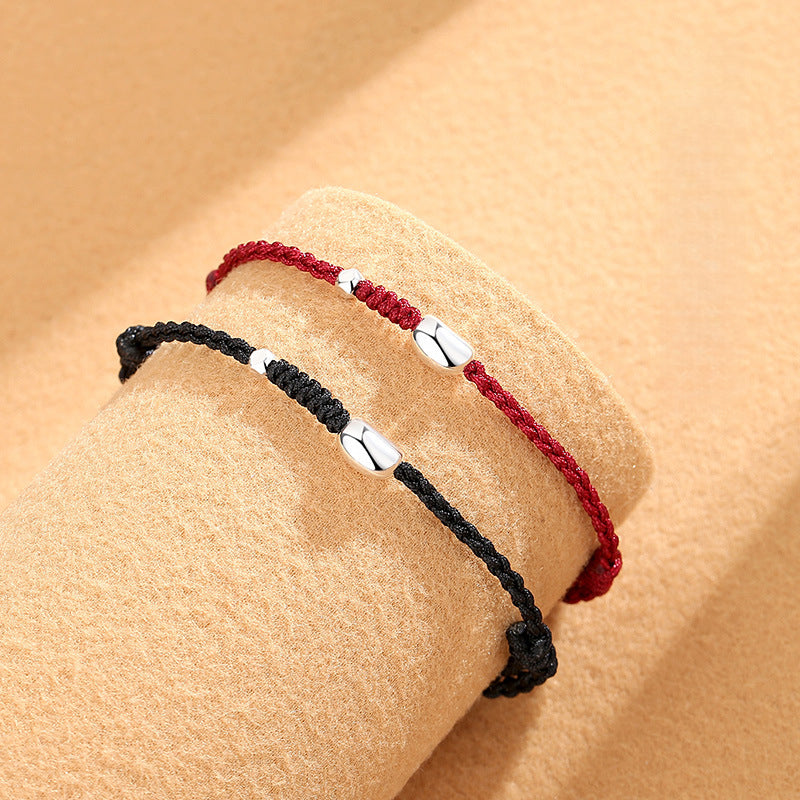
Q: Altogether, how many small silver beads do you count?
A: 2